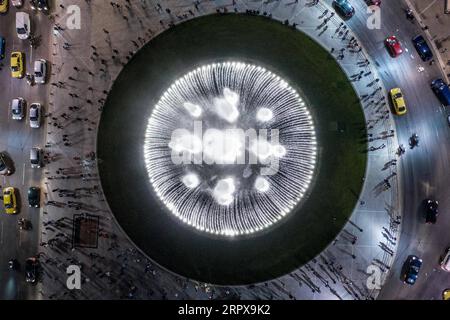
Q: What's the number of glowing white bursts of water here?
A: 9